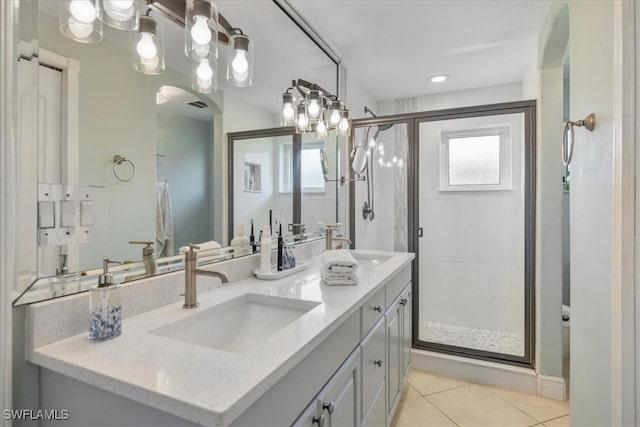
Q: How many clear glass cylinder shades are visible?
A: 12